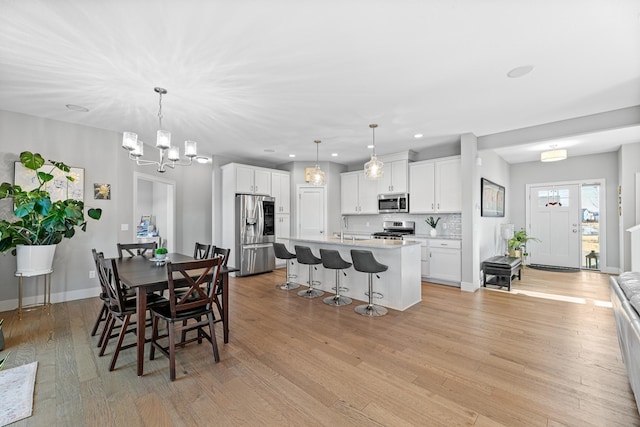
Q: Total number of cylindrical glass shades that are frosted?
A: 5